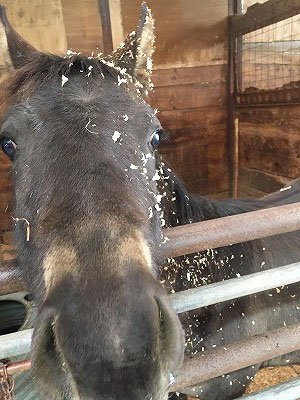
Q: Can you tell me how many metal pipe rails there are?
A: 4